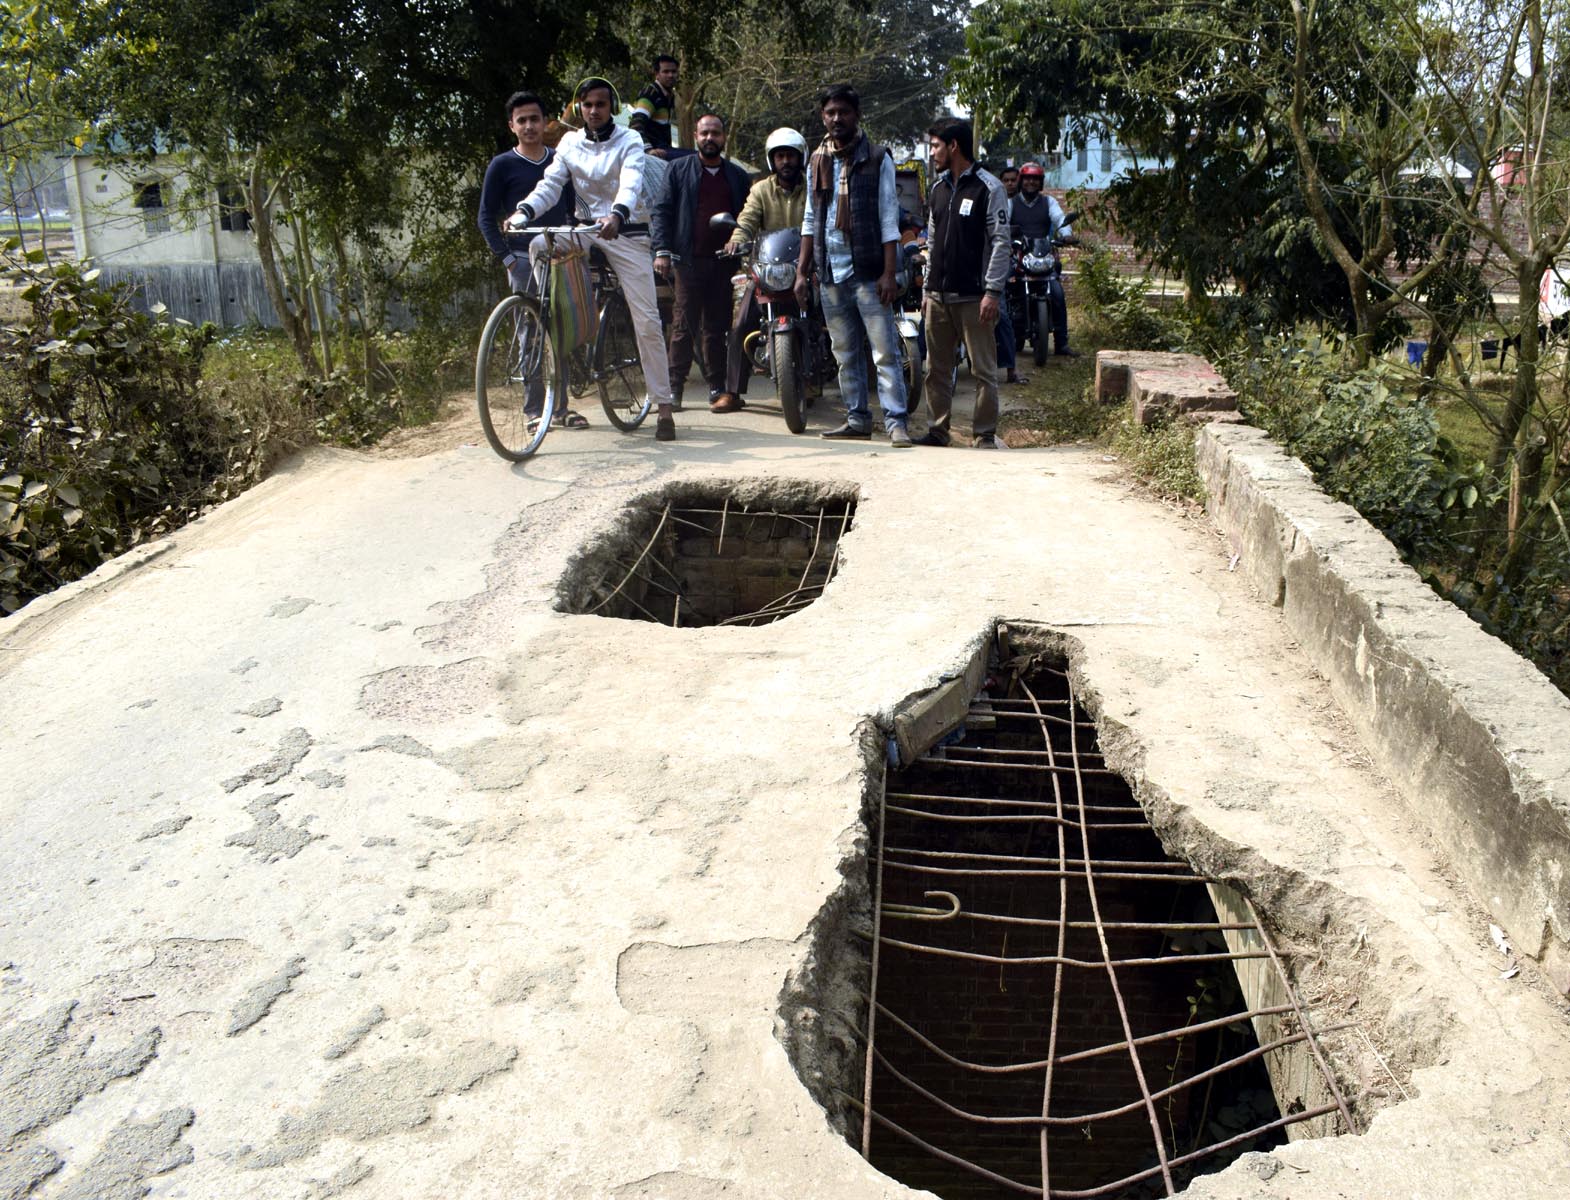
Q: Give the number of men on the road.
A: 9